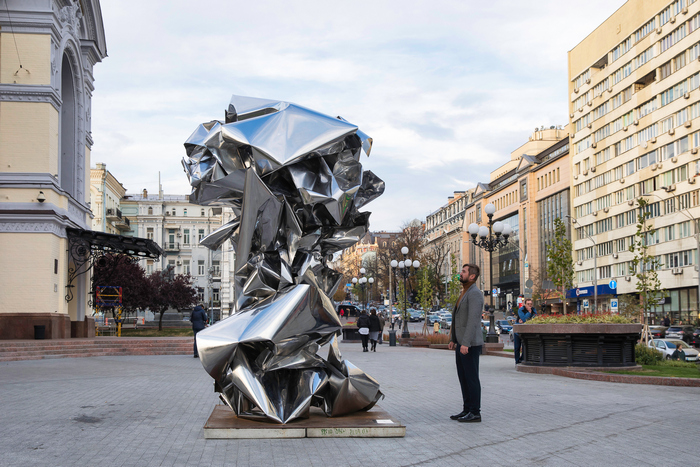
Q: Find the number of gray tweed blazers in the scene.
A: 1